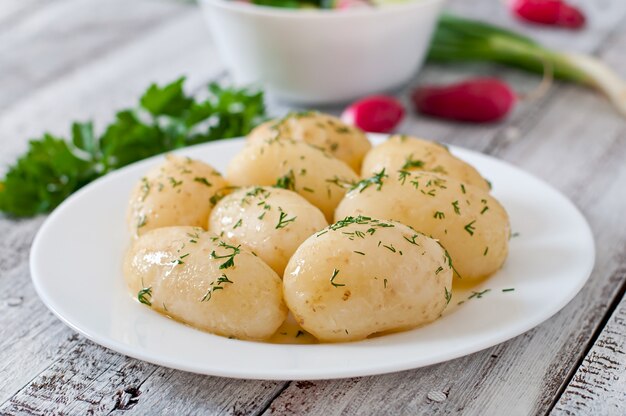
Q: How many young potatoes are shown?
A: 8